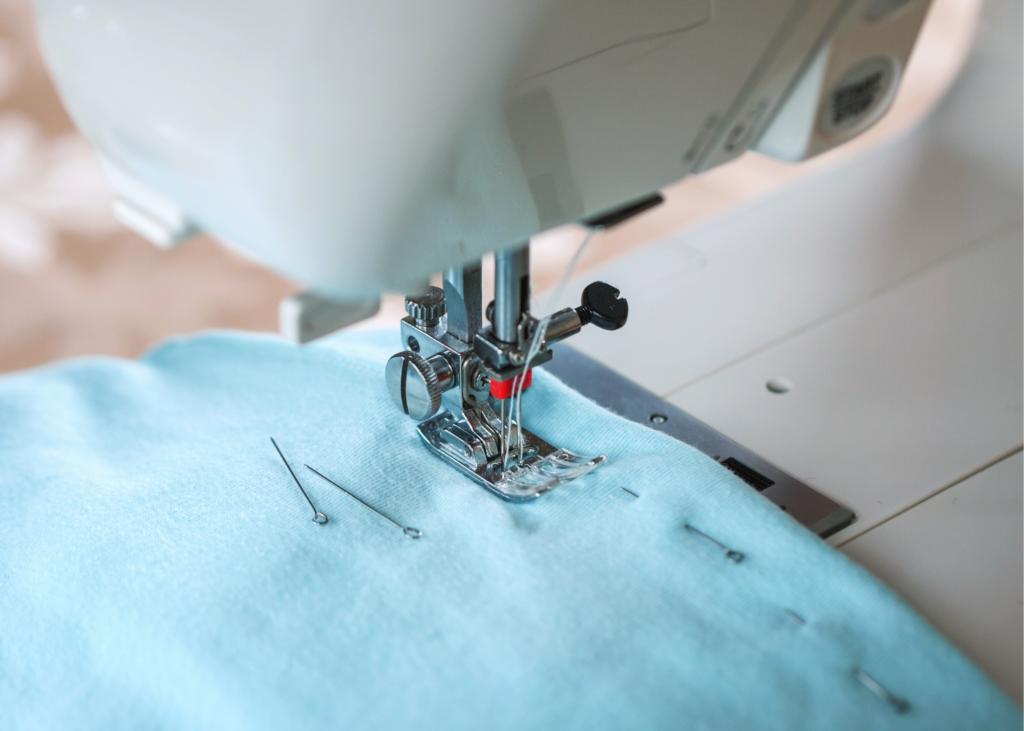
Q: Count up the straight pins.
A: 4